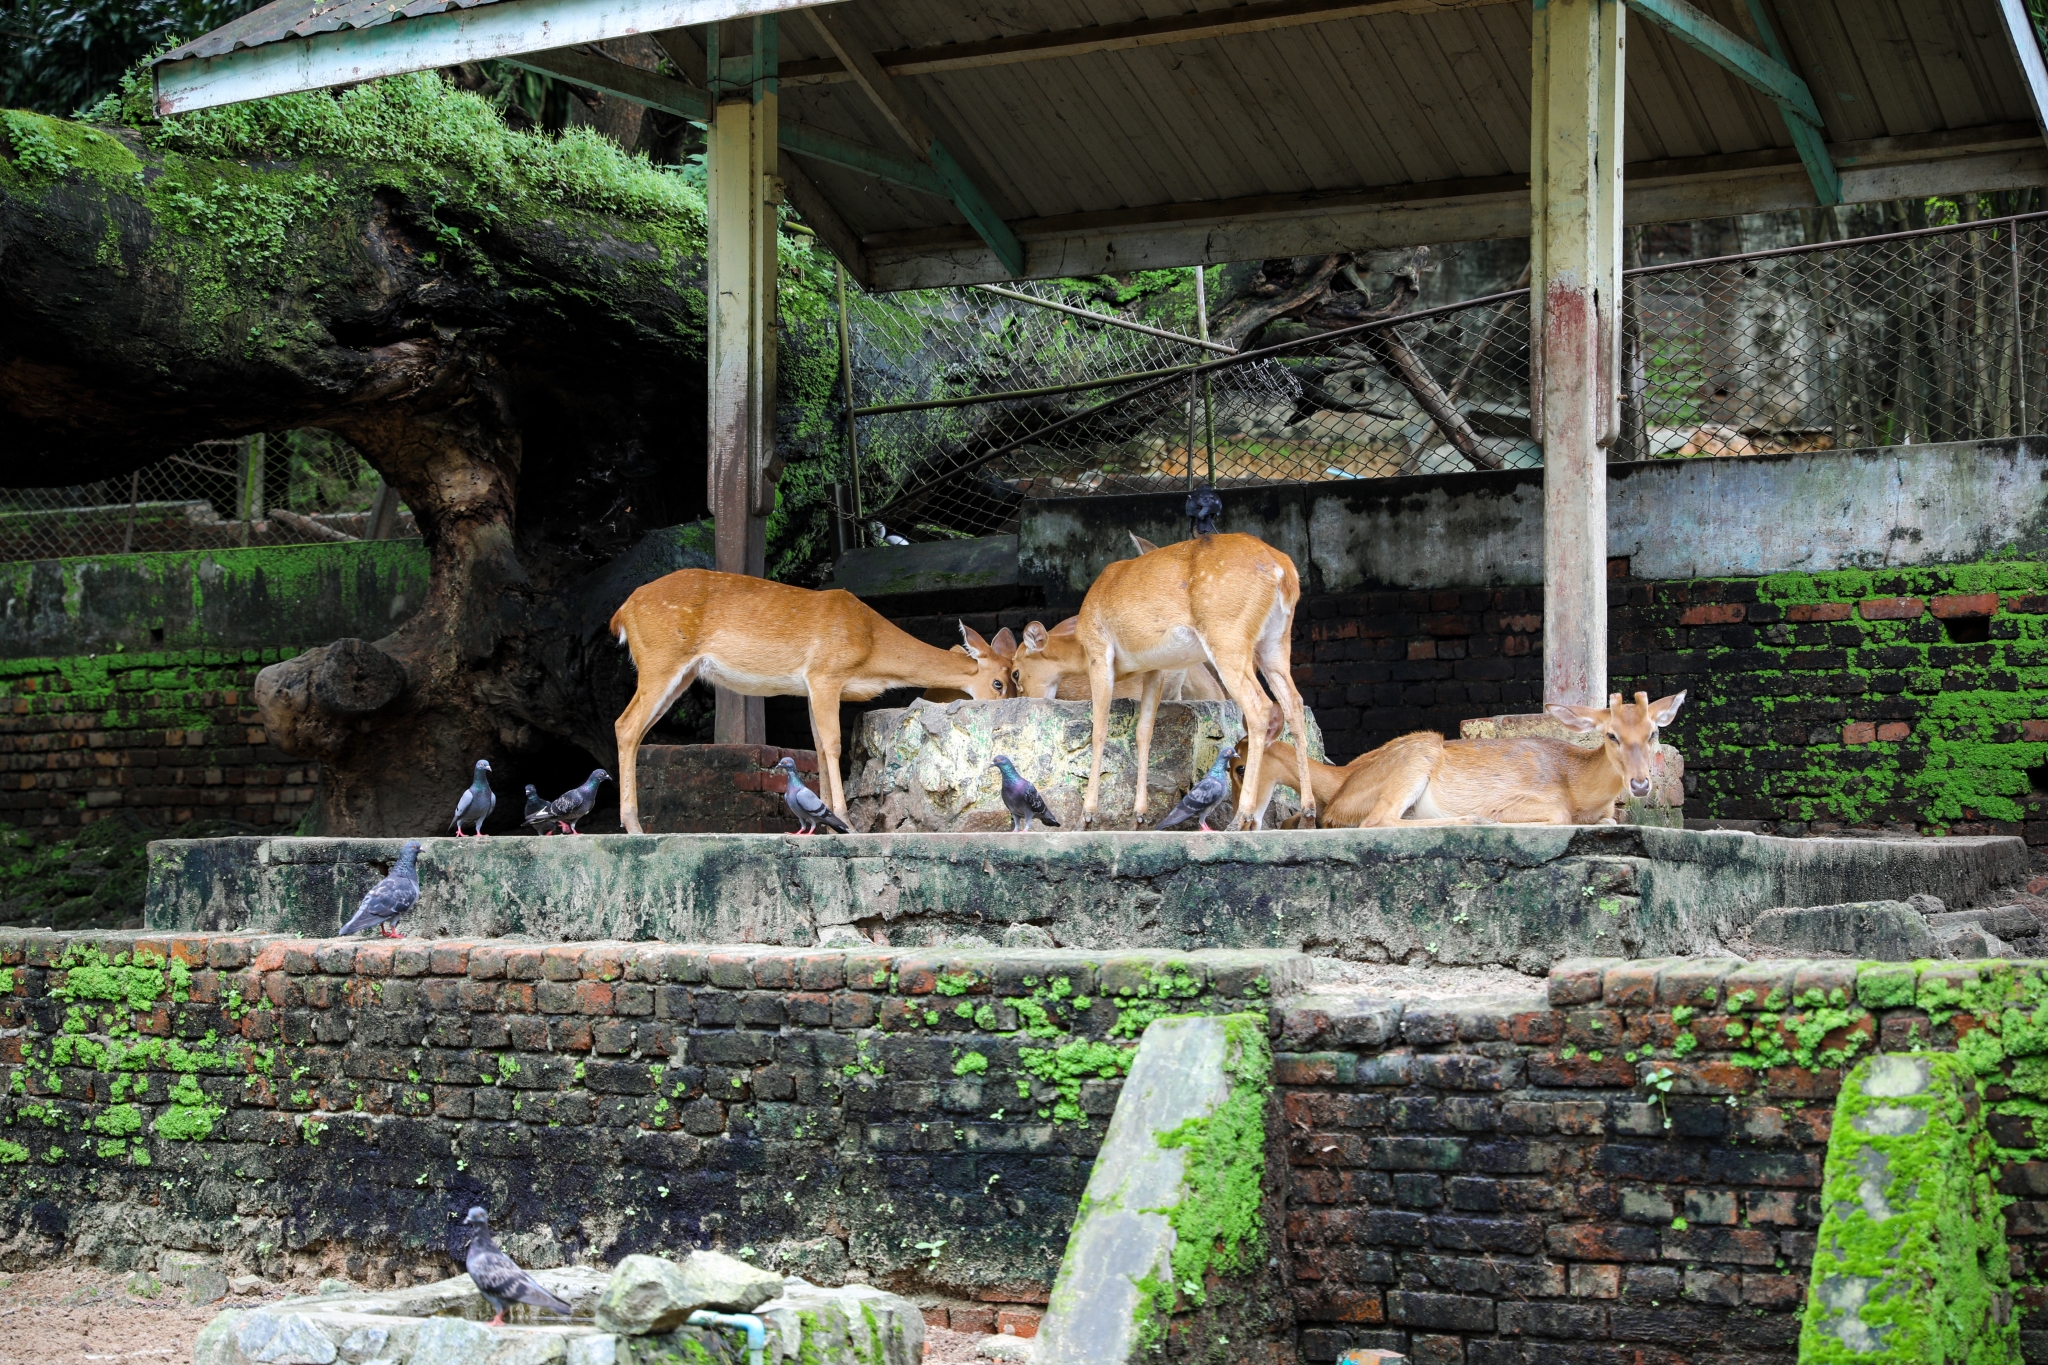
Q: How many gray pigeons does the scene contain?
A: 8